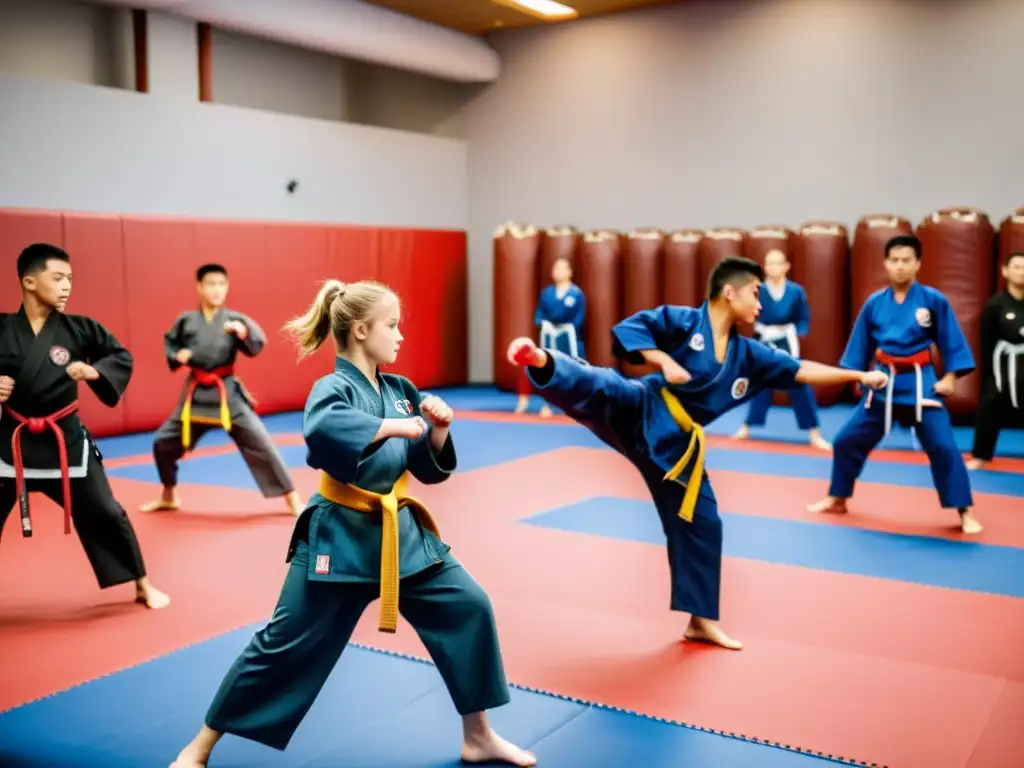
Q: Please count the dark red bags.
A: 11